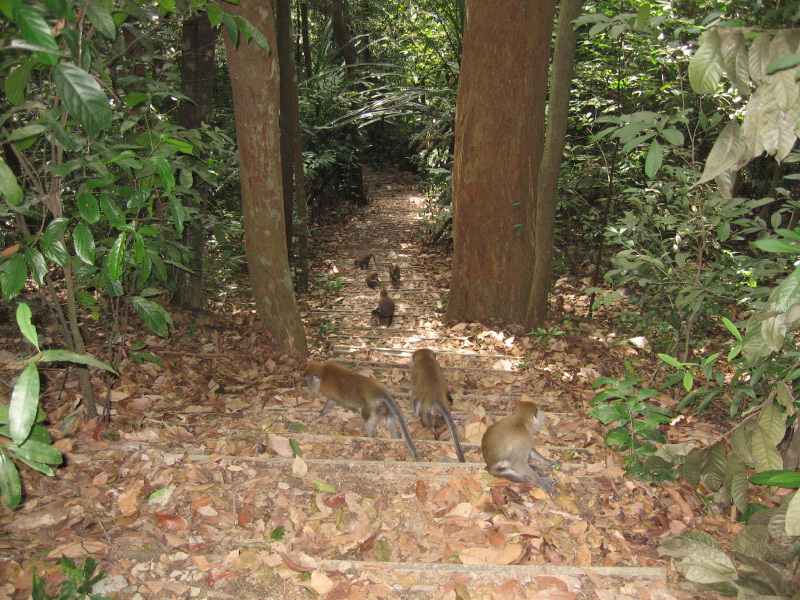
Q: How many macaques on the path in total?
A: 7